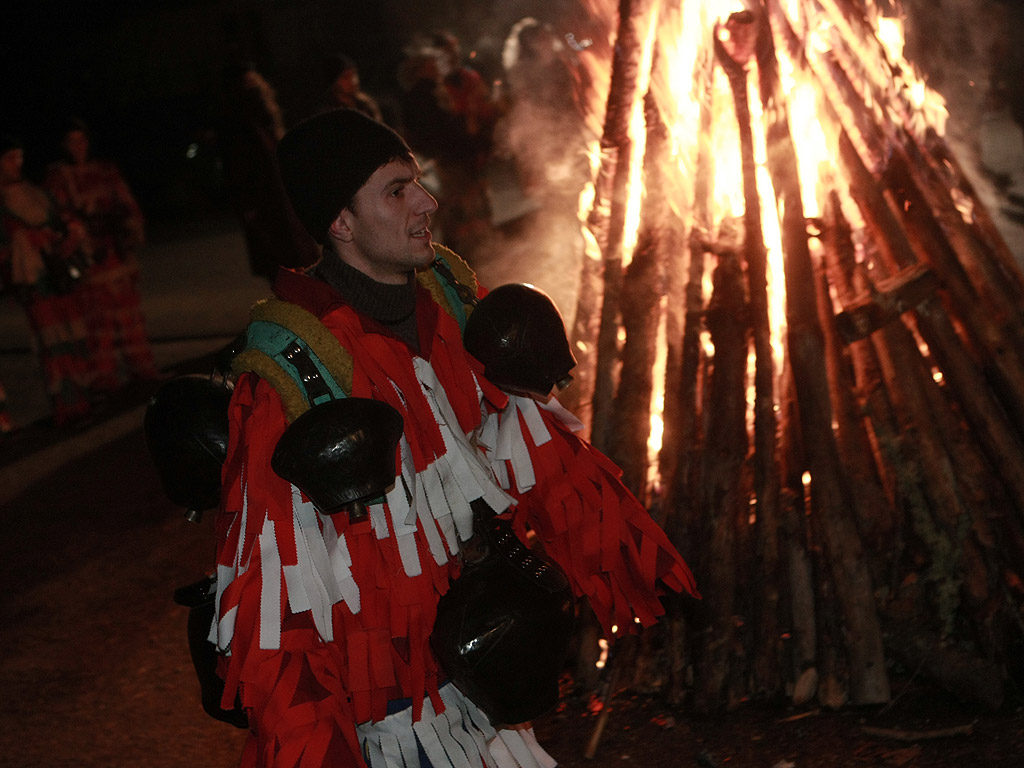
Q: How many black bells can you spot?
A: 5